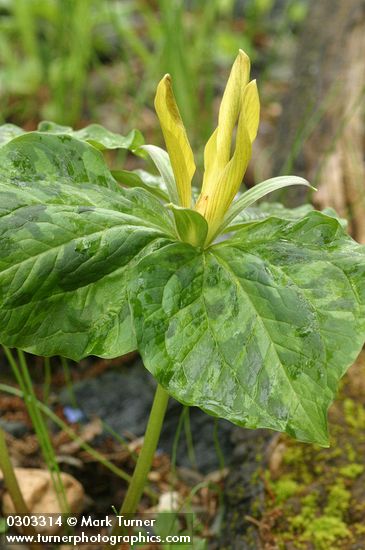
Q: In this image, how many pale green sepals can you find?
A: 3